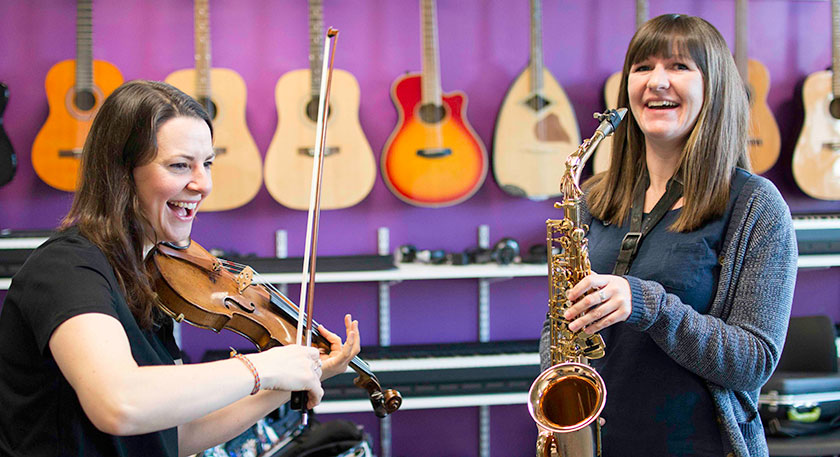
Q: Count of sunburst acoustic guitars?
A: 1